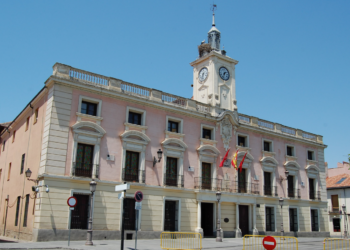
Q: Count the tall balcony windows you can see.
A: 8